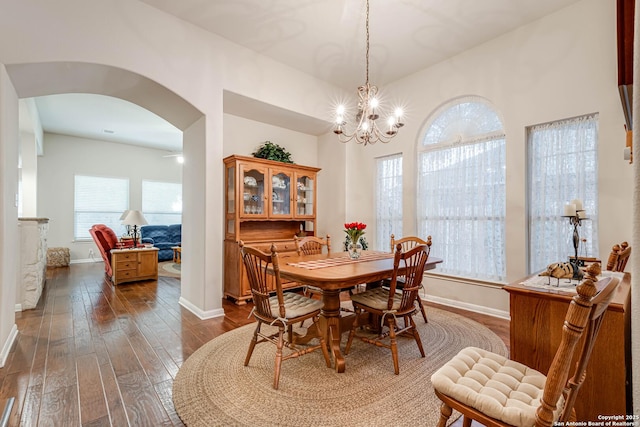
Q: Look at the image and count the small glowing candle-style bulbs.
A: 6